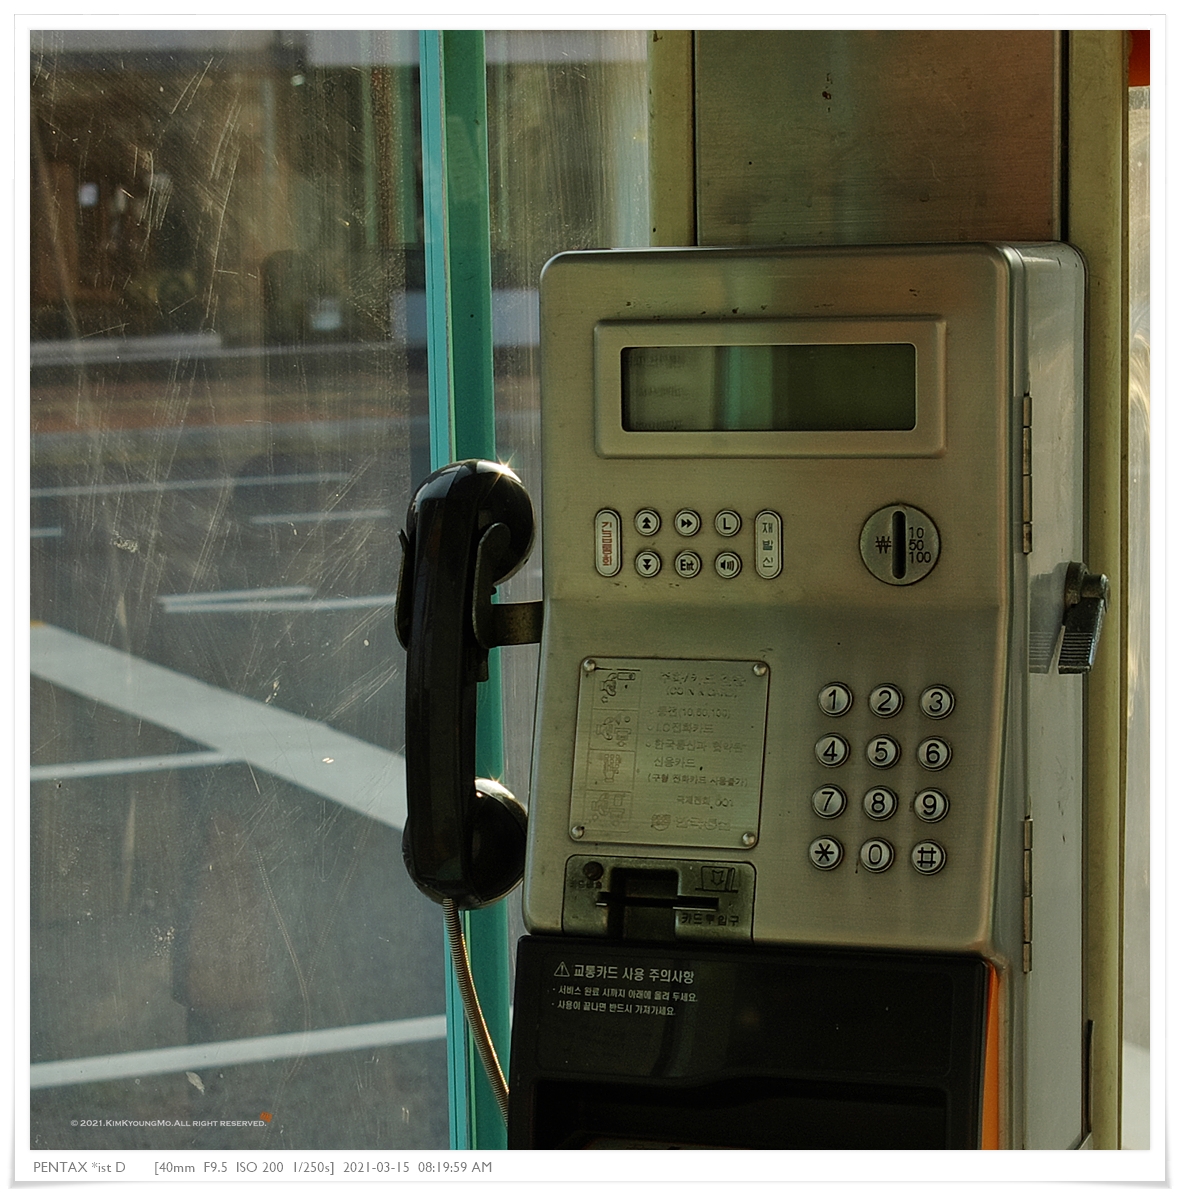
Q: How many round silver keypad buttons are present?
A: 12